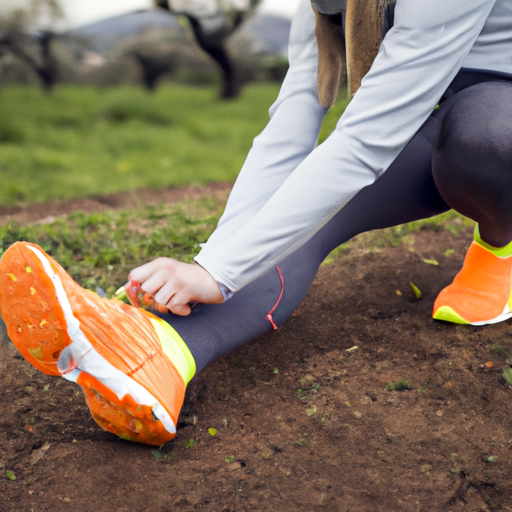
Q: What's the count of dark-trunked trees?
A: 3